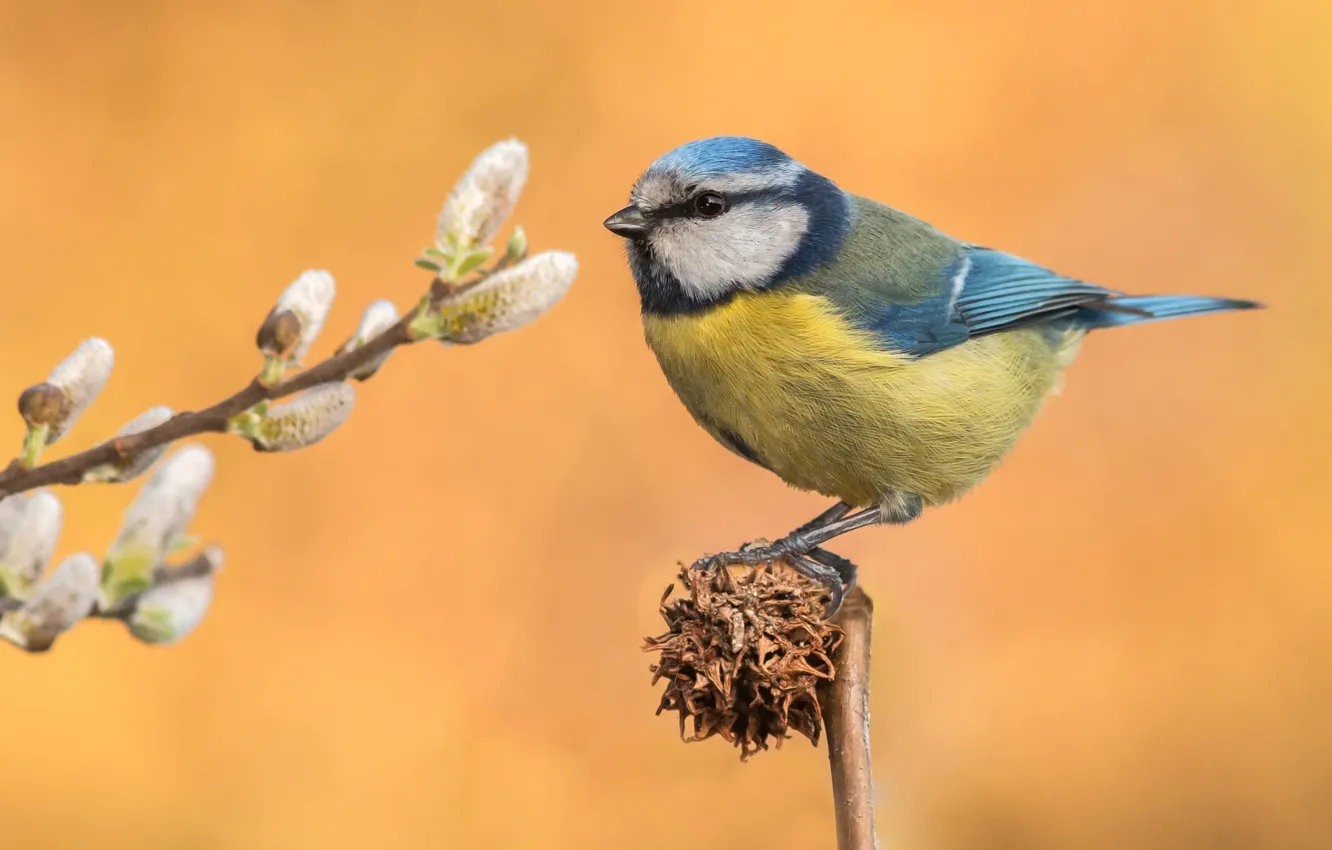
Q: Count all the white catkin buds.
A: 11